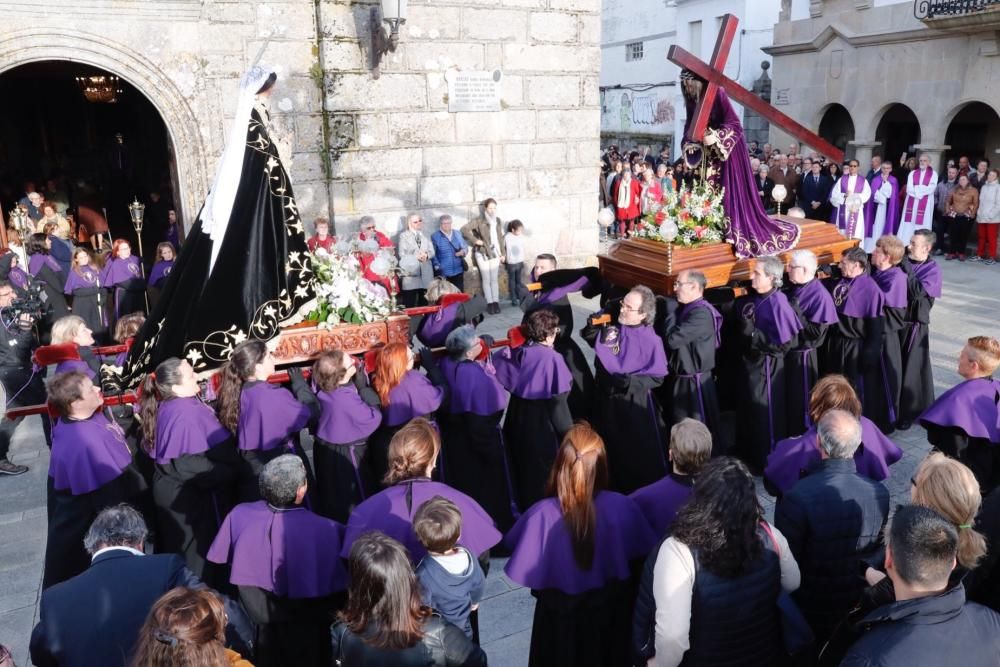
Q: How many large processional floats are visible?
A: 2